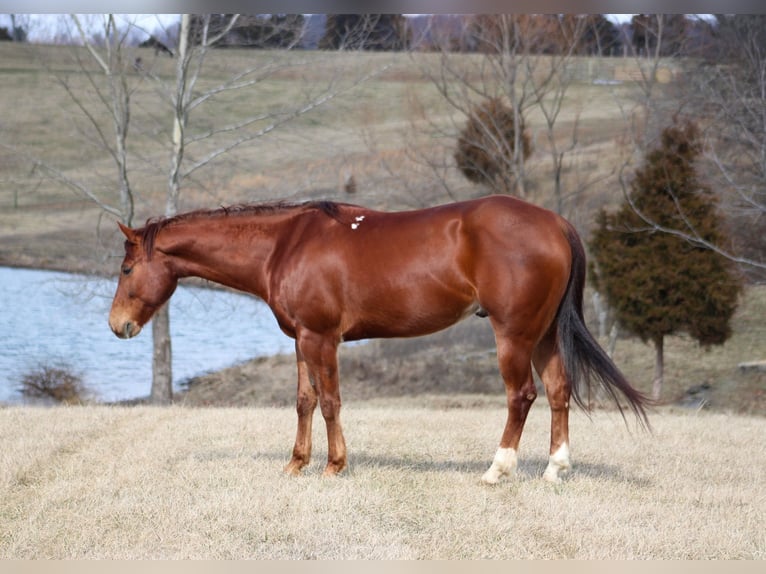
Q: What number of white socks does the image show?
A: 2